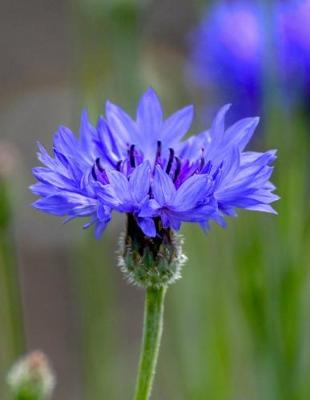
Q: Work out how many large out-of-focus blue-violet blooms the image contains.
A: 2